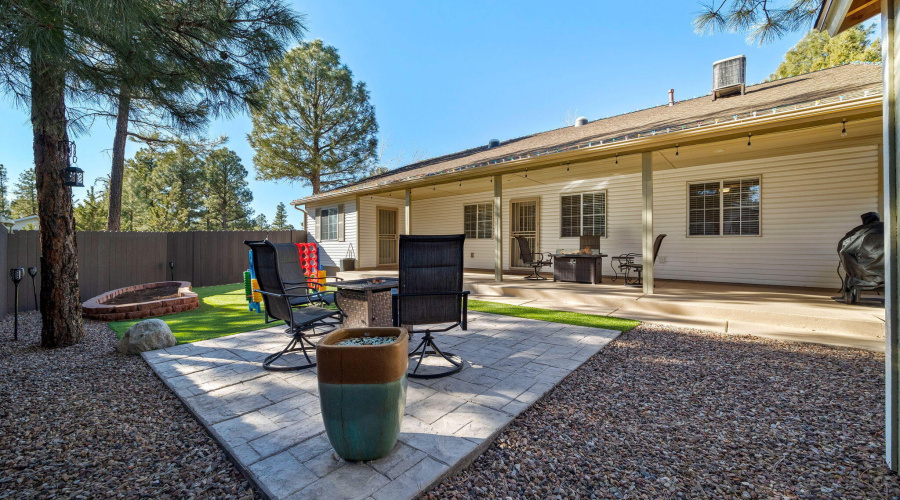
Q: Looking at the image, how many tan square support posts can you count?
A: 3